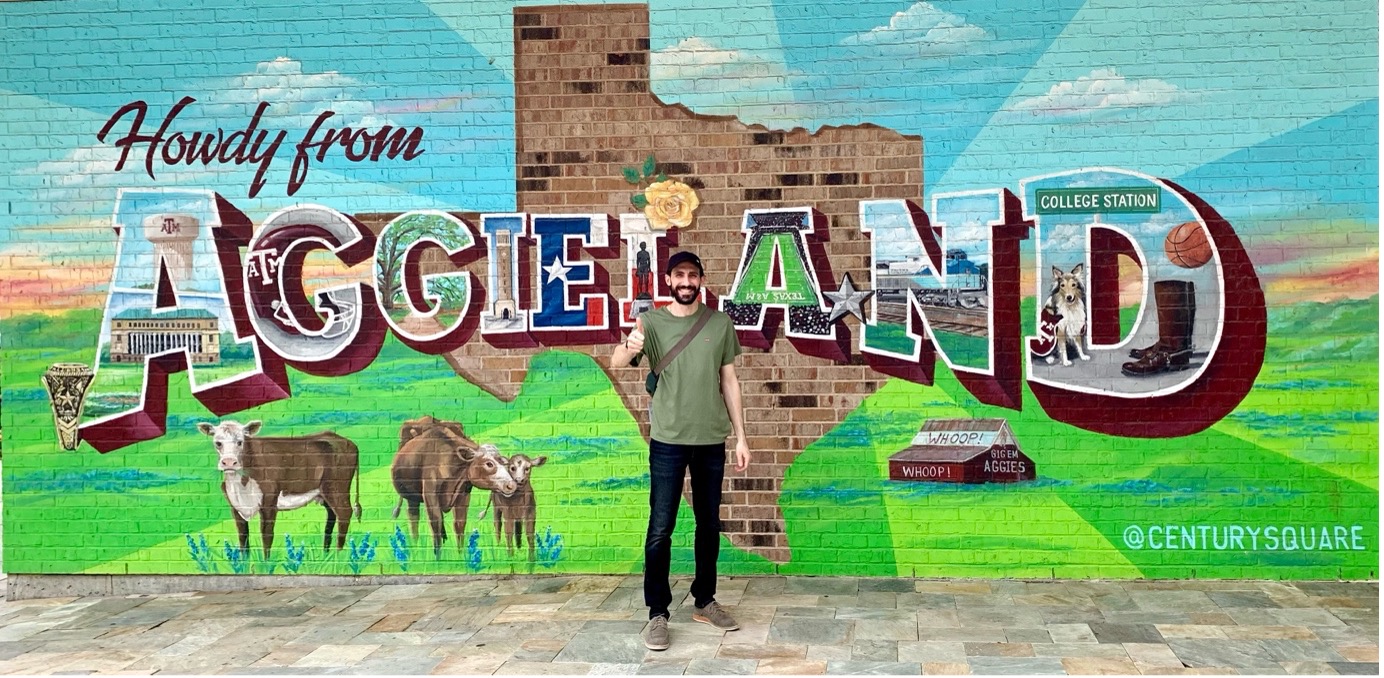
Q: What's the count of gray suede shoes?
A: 2